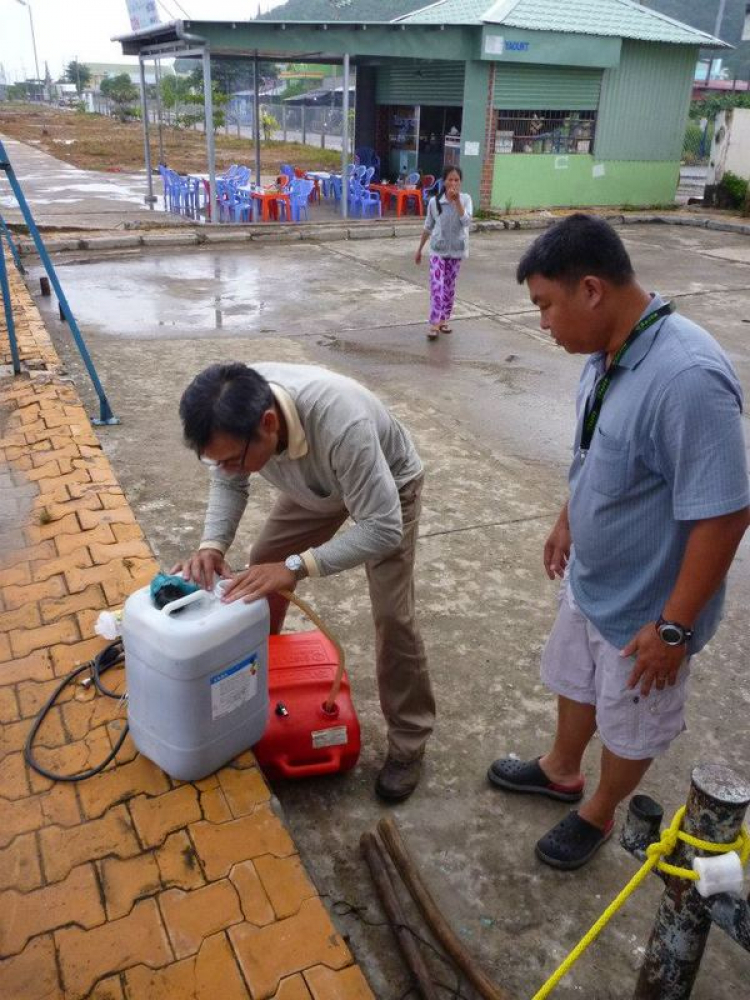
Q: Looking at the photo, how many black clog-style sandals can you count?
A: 2